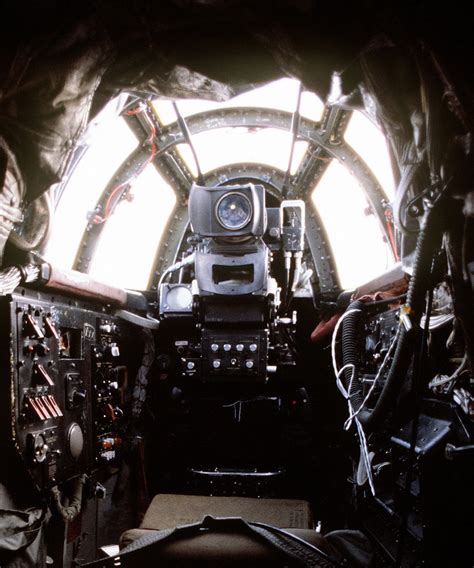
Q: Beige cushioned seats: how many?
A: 1